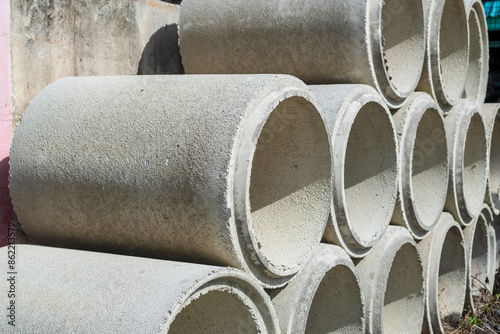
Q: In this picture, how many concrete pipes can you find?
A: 13